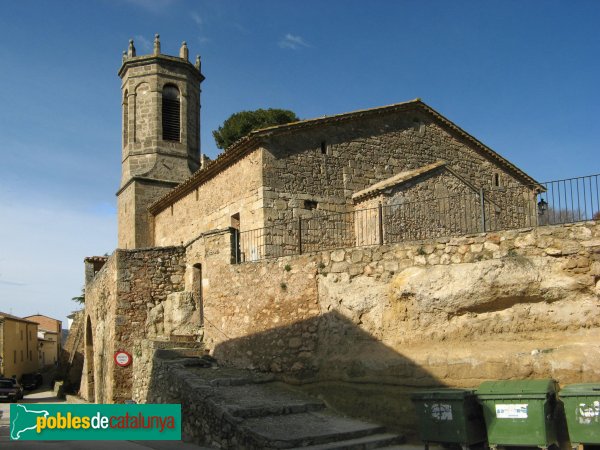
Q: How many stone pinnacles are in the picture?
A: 5